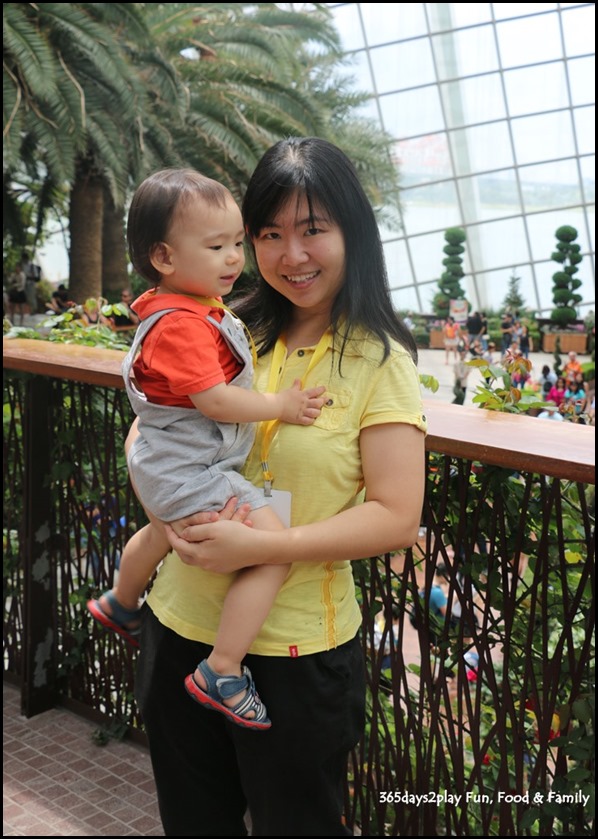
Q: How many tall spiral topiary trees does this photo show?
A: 2